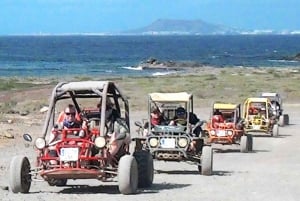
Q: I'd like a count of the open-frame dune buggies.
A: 5